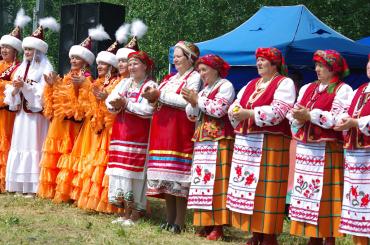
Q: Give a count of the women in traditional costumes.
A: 11